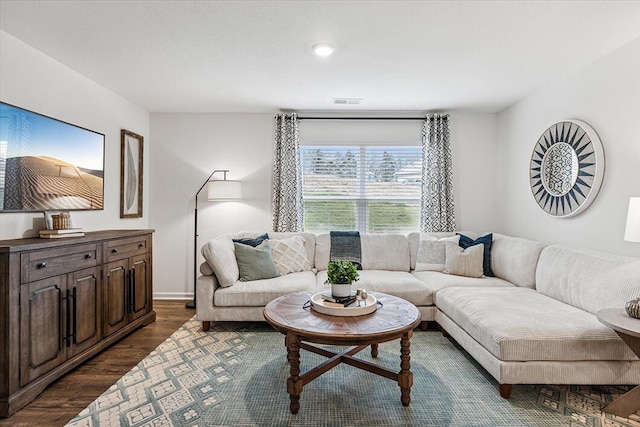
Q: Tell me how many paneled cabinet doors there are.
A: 4